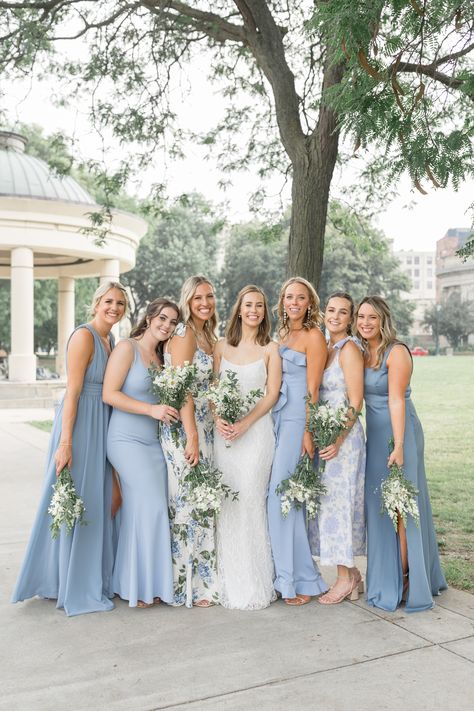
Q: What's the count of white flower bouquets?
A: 7